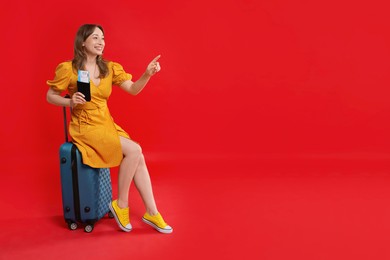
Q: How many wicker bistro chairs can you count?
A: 0